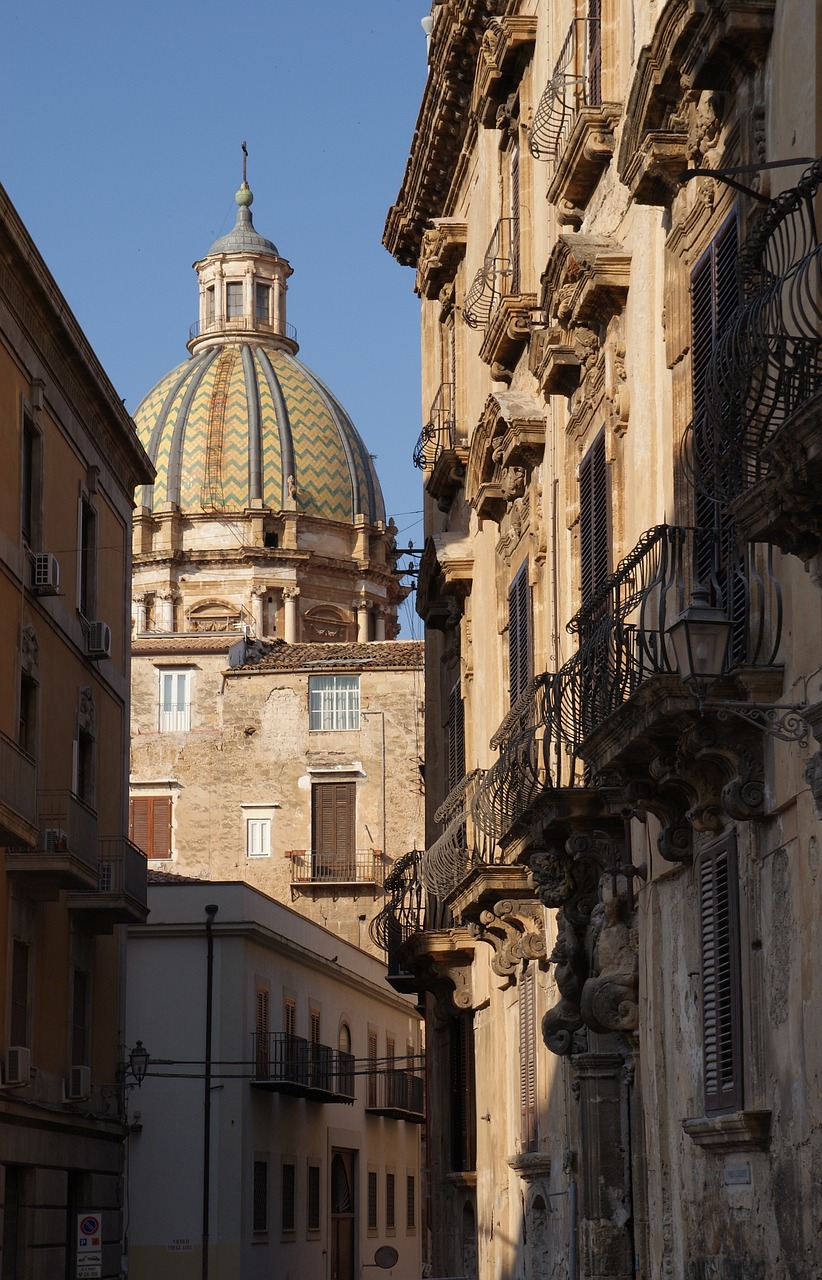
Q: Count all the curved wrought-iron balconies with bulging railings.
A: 8